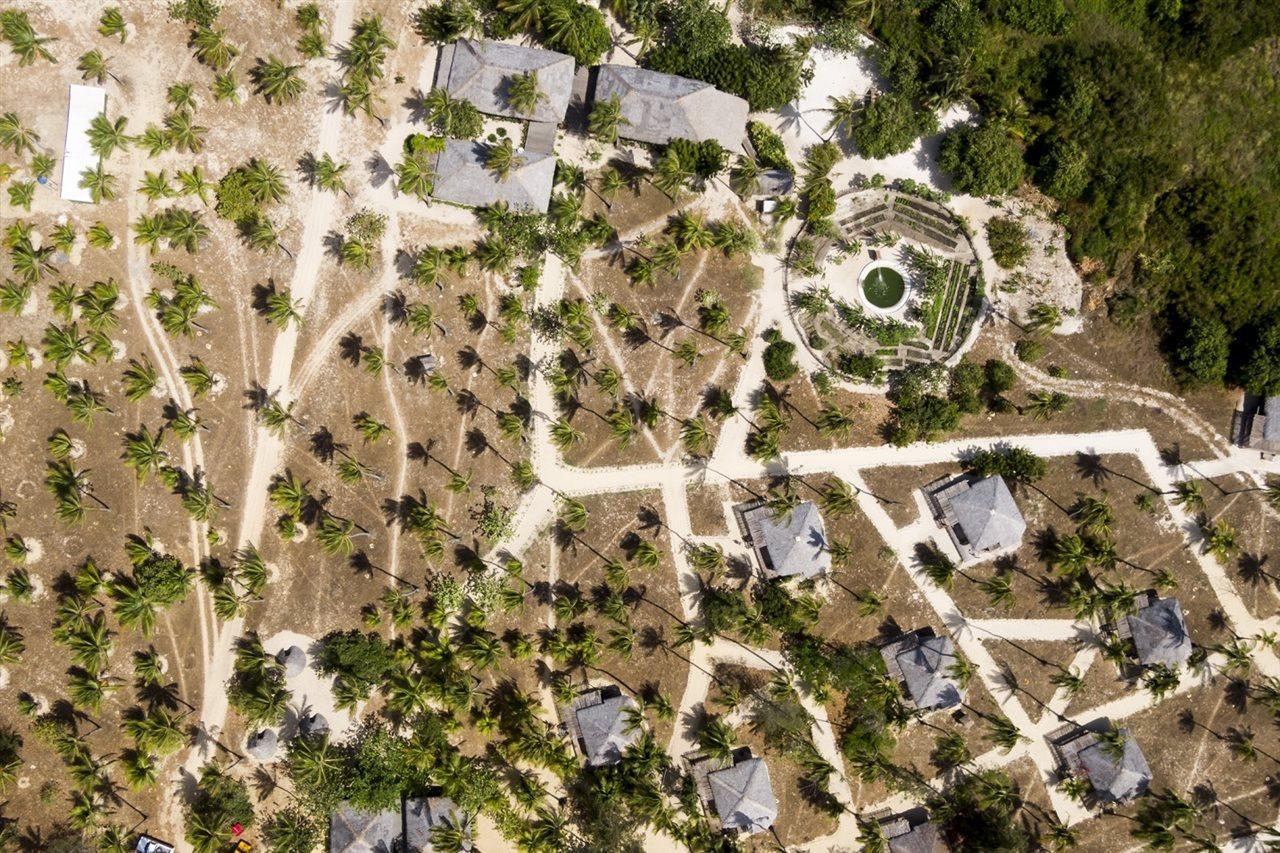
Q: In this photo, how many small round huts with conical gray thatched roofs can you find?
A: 3